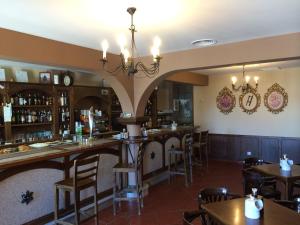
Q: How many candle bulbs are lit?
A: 8